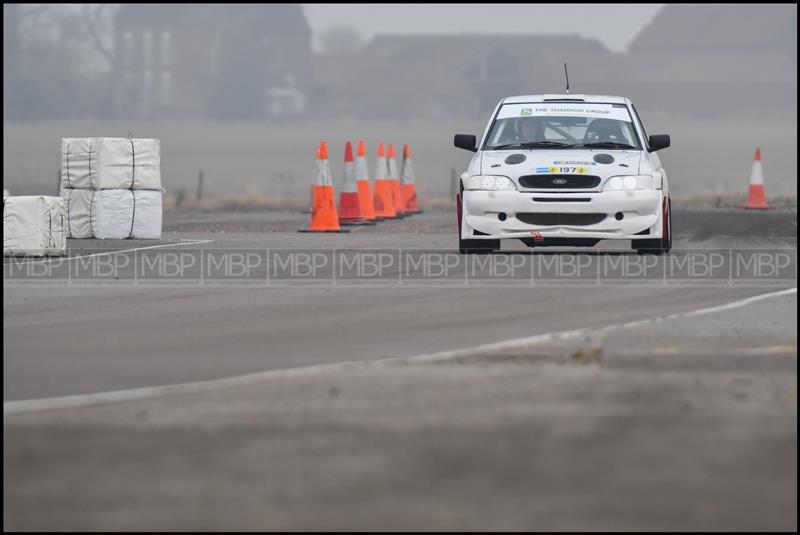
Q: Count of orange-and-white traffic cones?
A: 7